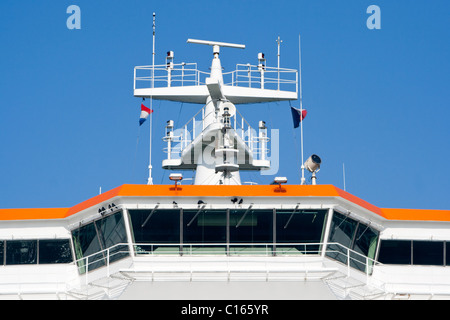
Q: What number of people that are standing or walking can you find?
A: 0